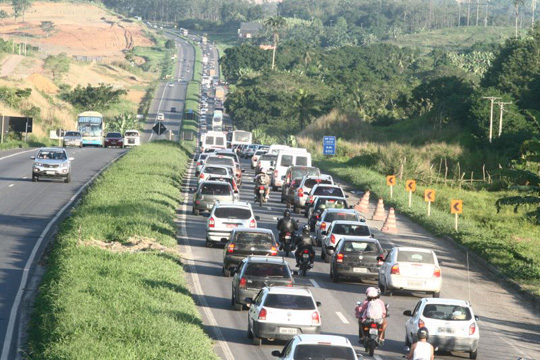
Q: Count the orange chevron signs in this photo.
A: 4